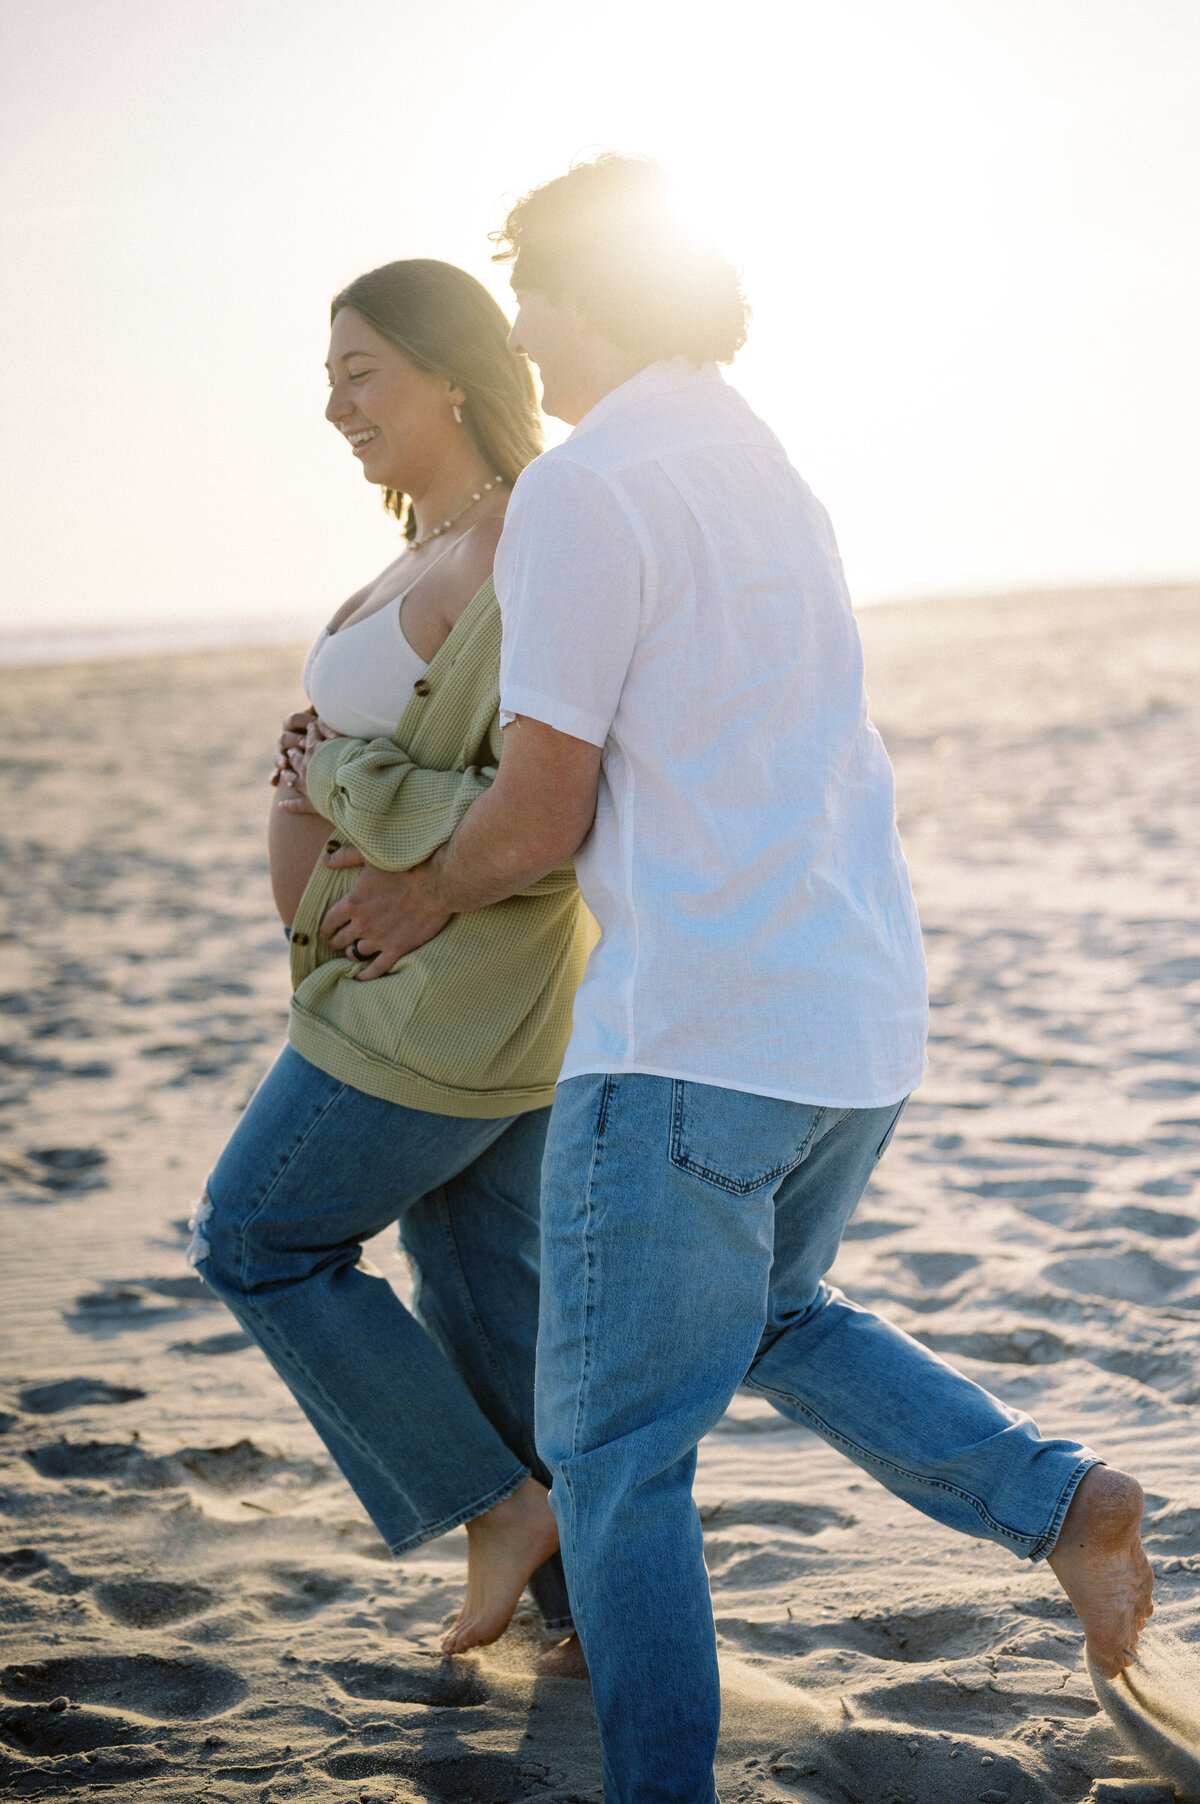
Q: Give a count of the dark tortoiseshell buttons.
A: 3